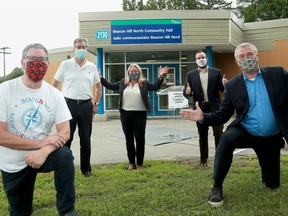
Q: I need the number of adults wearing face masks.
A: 5